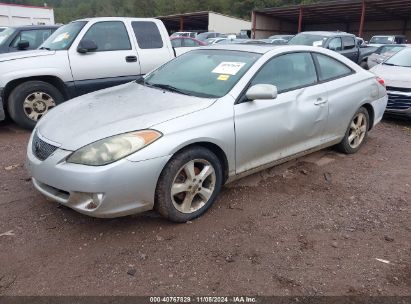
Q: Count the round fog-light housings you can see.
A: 1